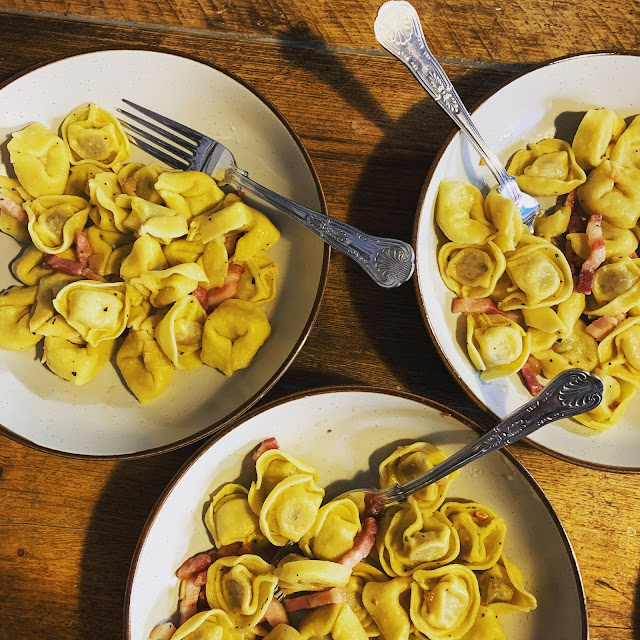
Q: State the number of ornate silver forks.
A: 3